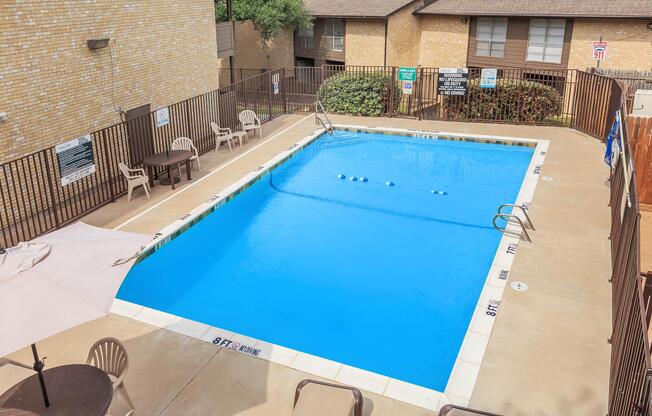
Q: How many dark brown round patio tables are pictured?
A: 2